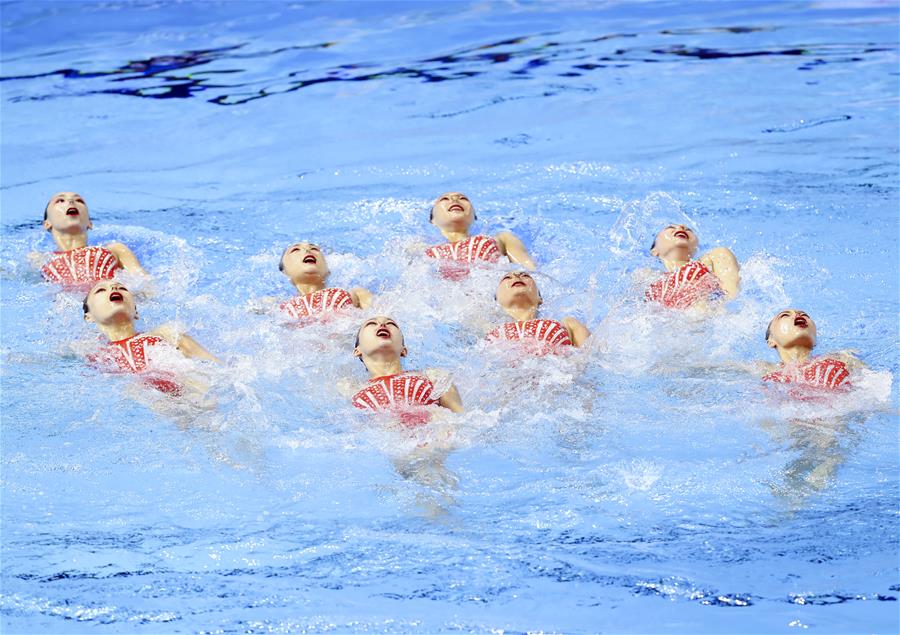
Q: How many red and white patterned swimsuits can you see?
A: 8